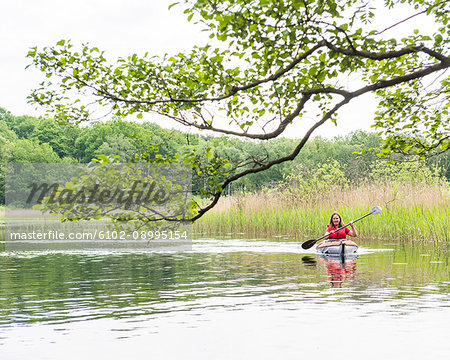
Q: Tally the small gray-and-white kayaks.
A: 1